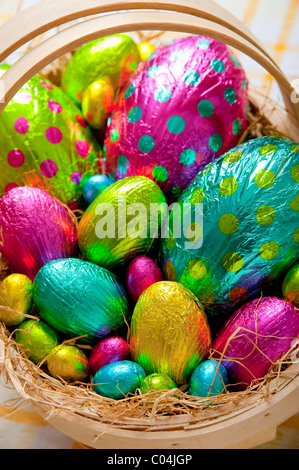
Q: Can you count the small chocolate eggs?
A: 12